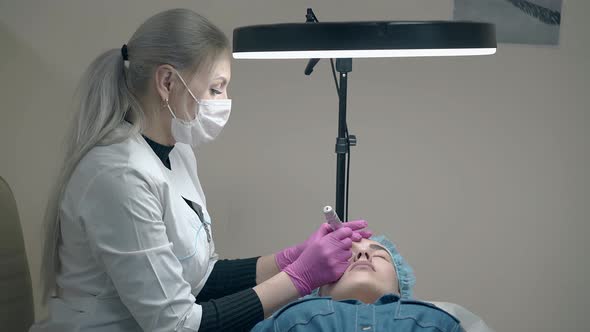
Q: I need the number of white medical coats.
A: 1